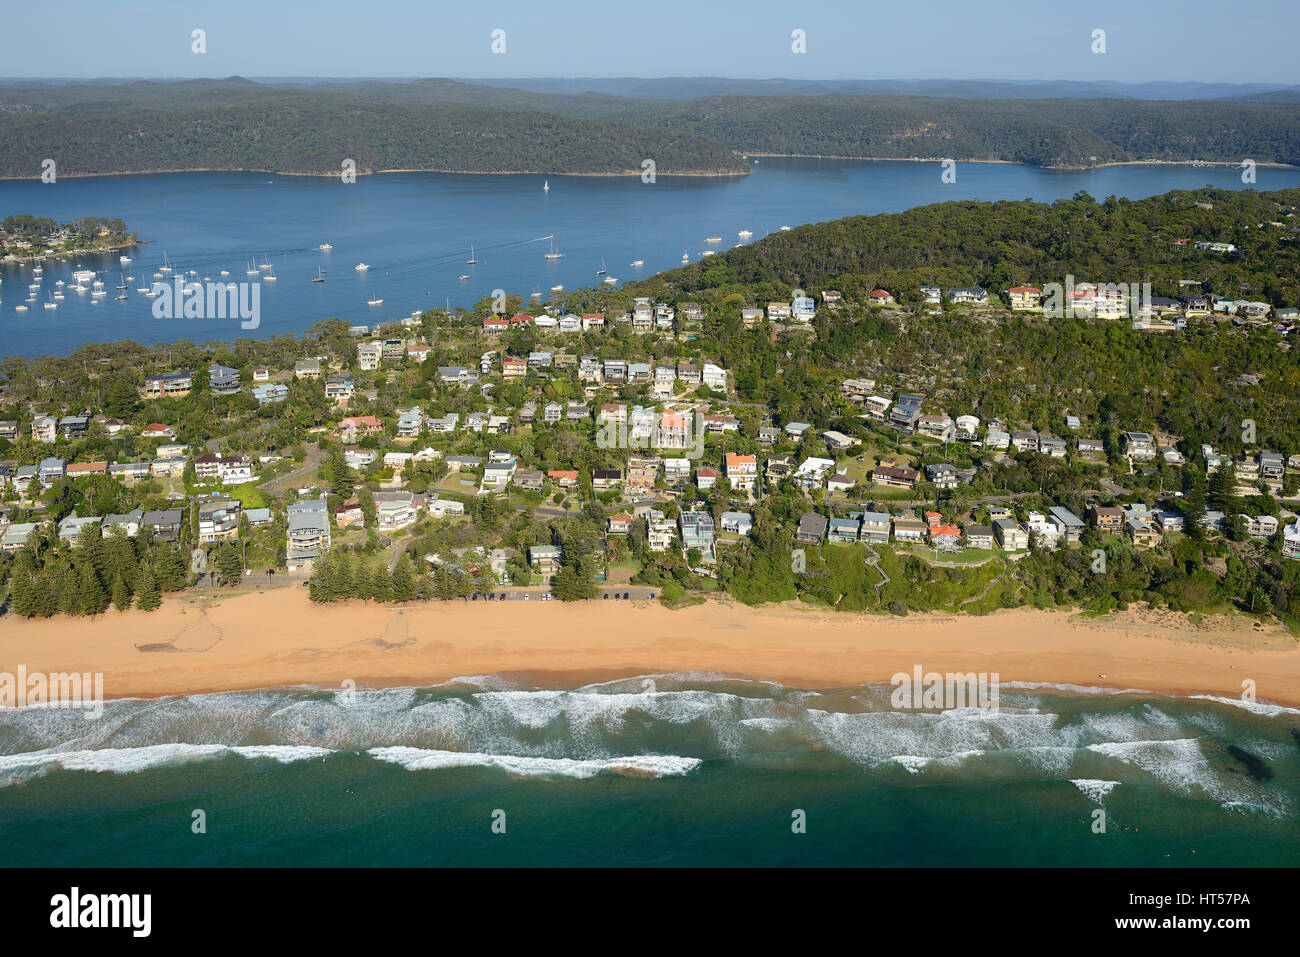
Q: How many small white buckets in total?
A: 0